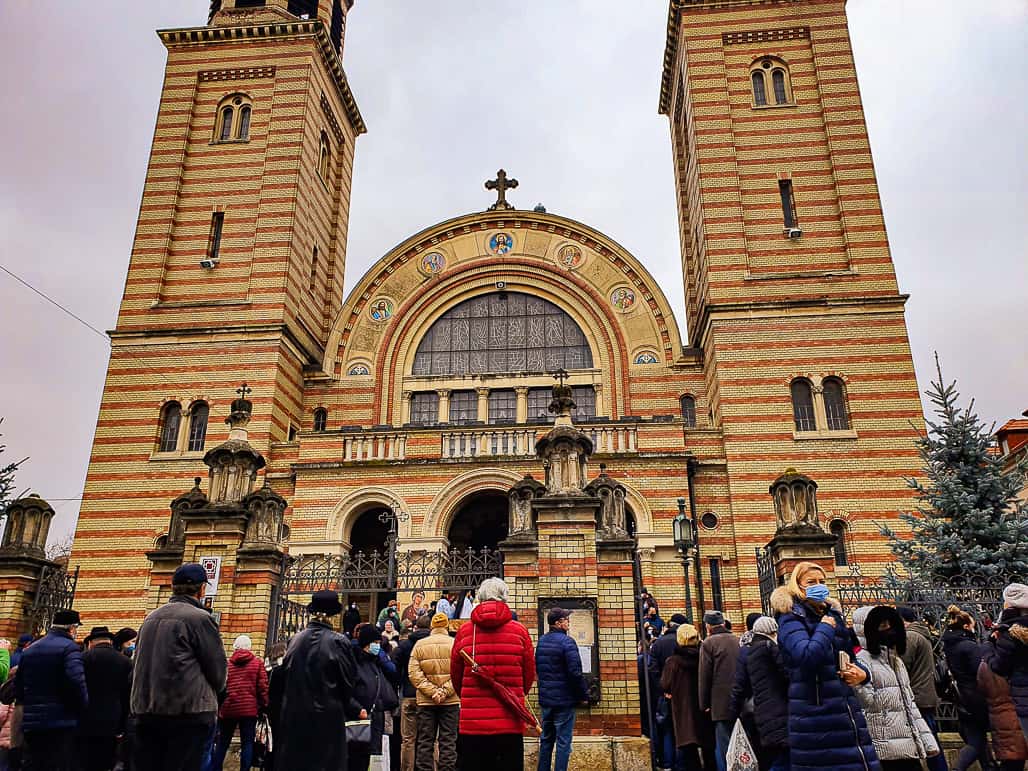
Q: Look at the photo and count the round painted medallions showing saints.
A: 5